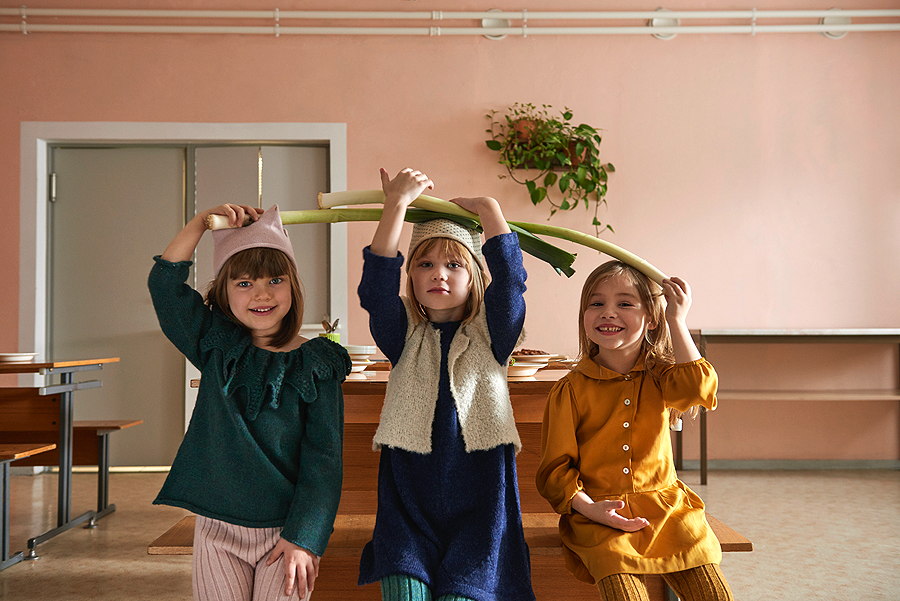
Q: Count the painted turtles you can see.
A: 0